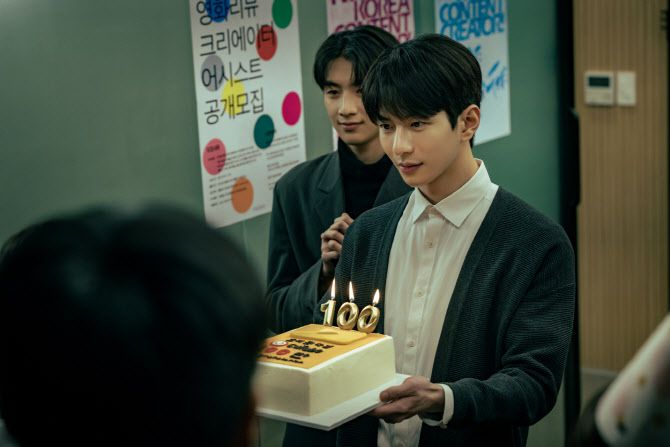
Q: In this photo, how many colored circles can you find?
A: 9